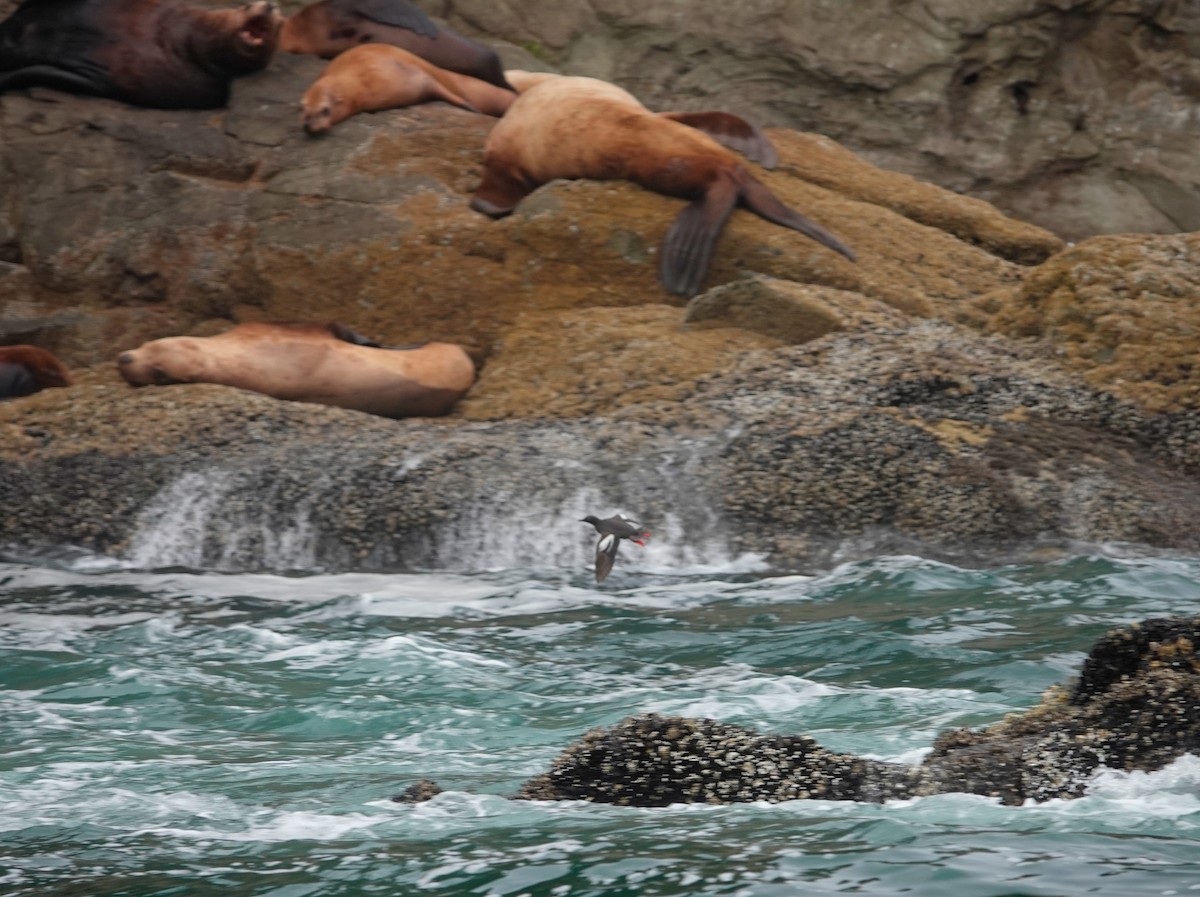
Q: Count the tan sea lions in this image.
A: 3